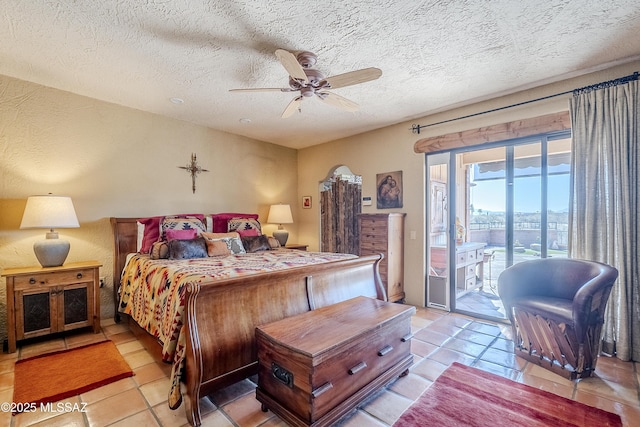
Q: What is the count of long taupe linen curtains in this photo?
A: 1